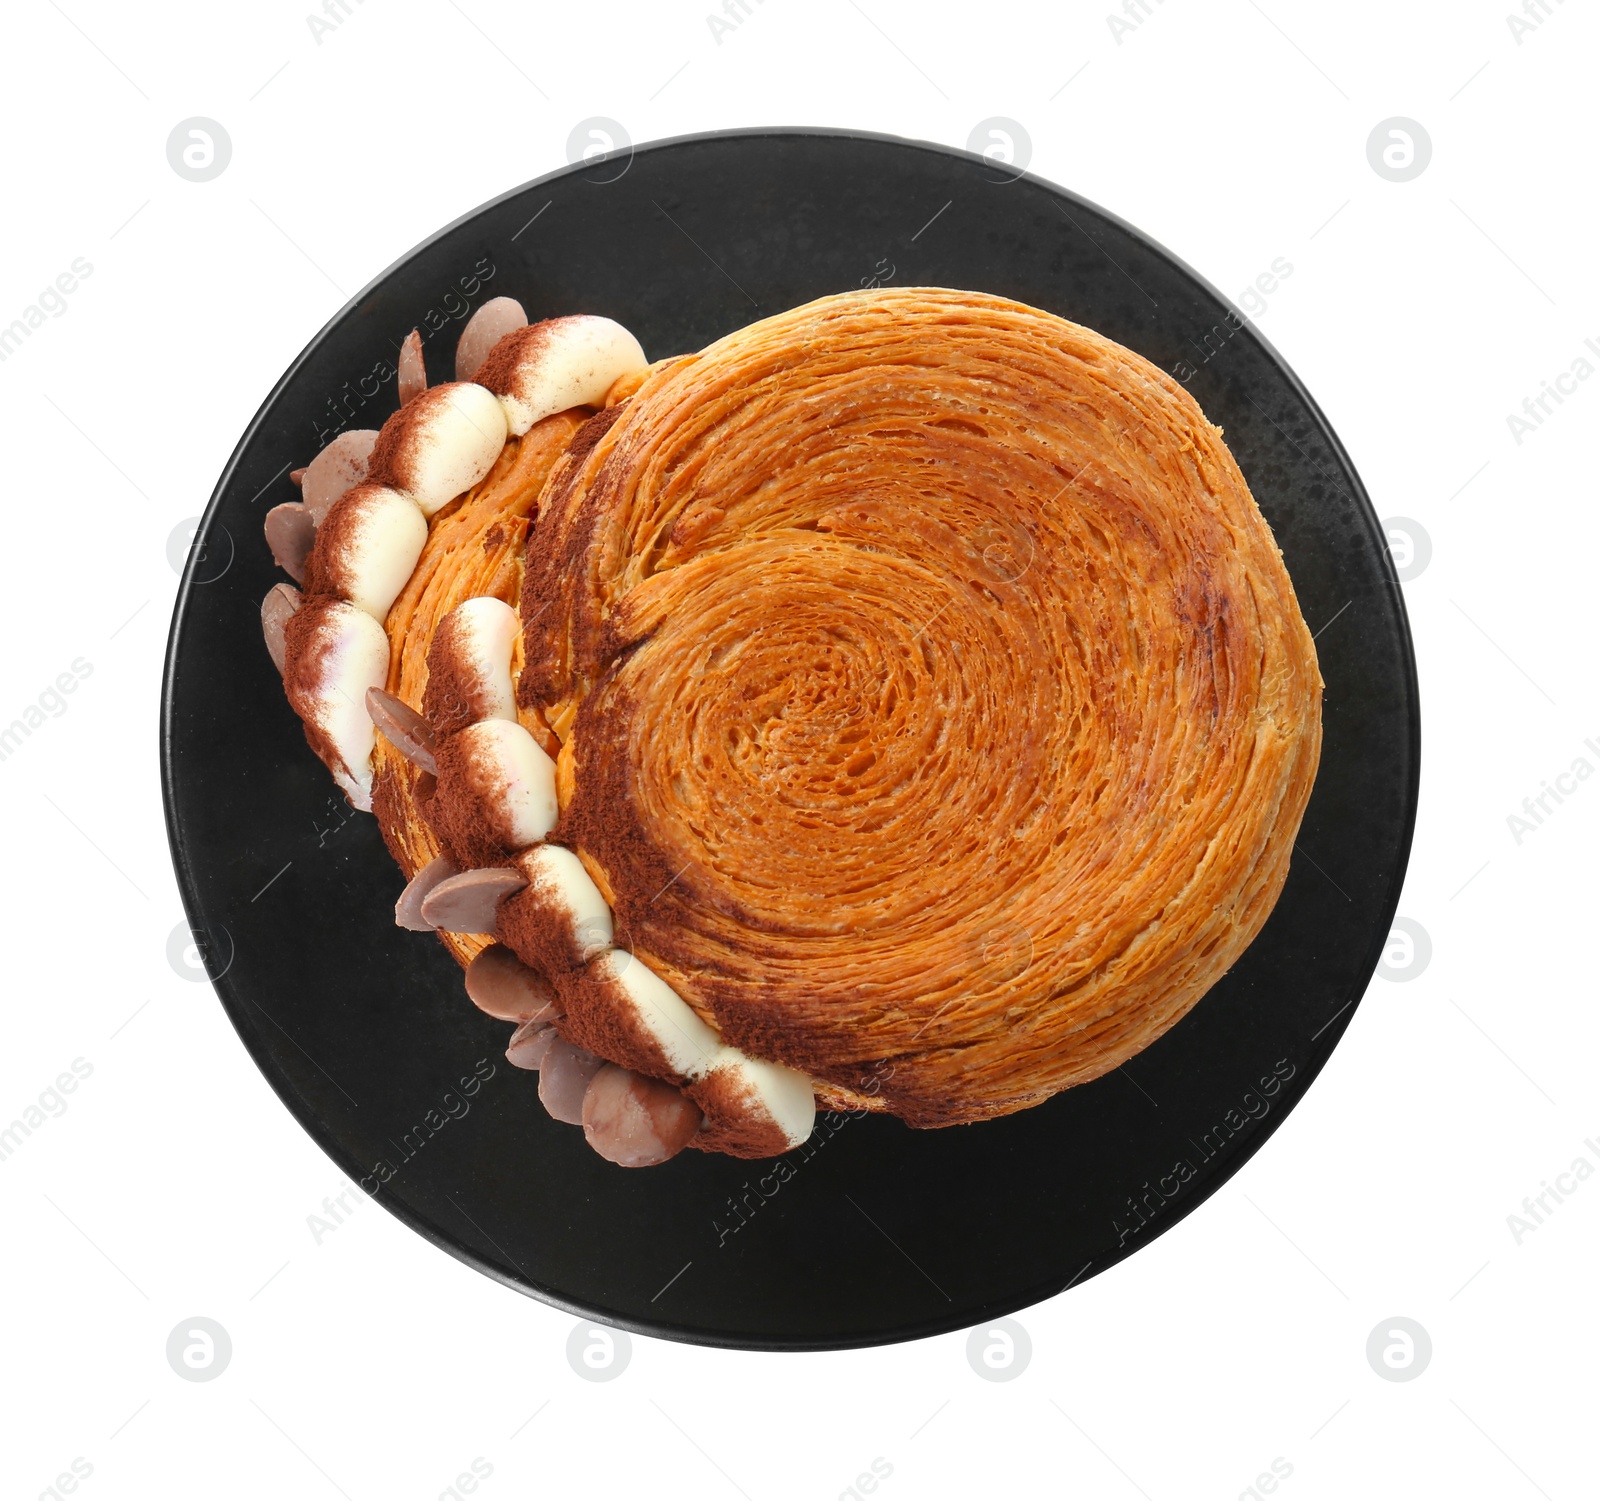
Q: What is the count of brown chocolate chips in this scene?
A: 13